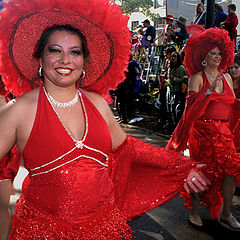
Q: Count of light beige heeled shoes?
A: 2